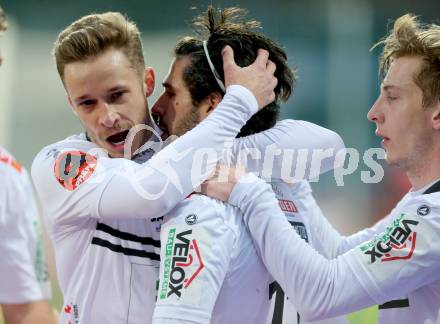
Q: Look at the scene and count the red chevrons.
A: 2